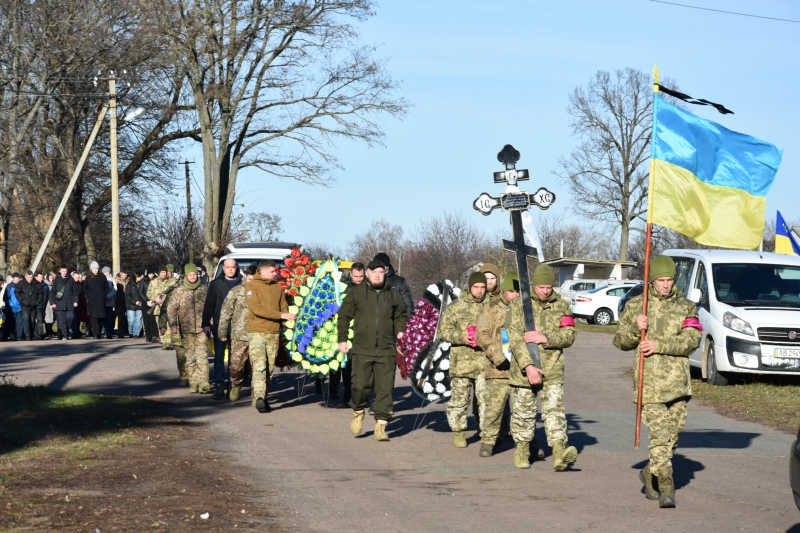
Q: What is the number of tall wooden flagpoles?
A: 1